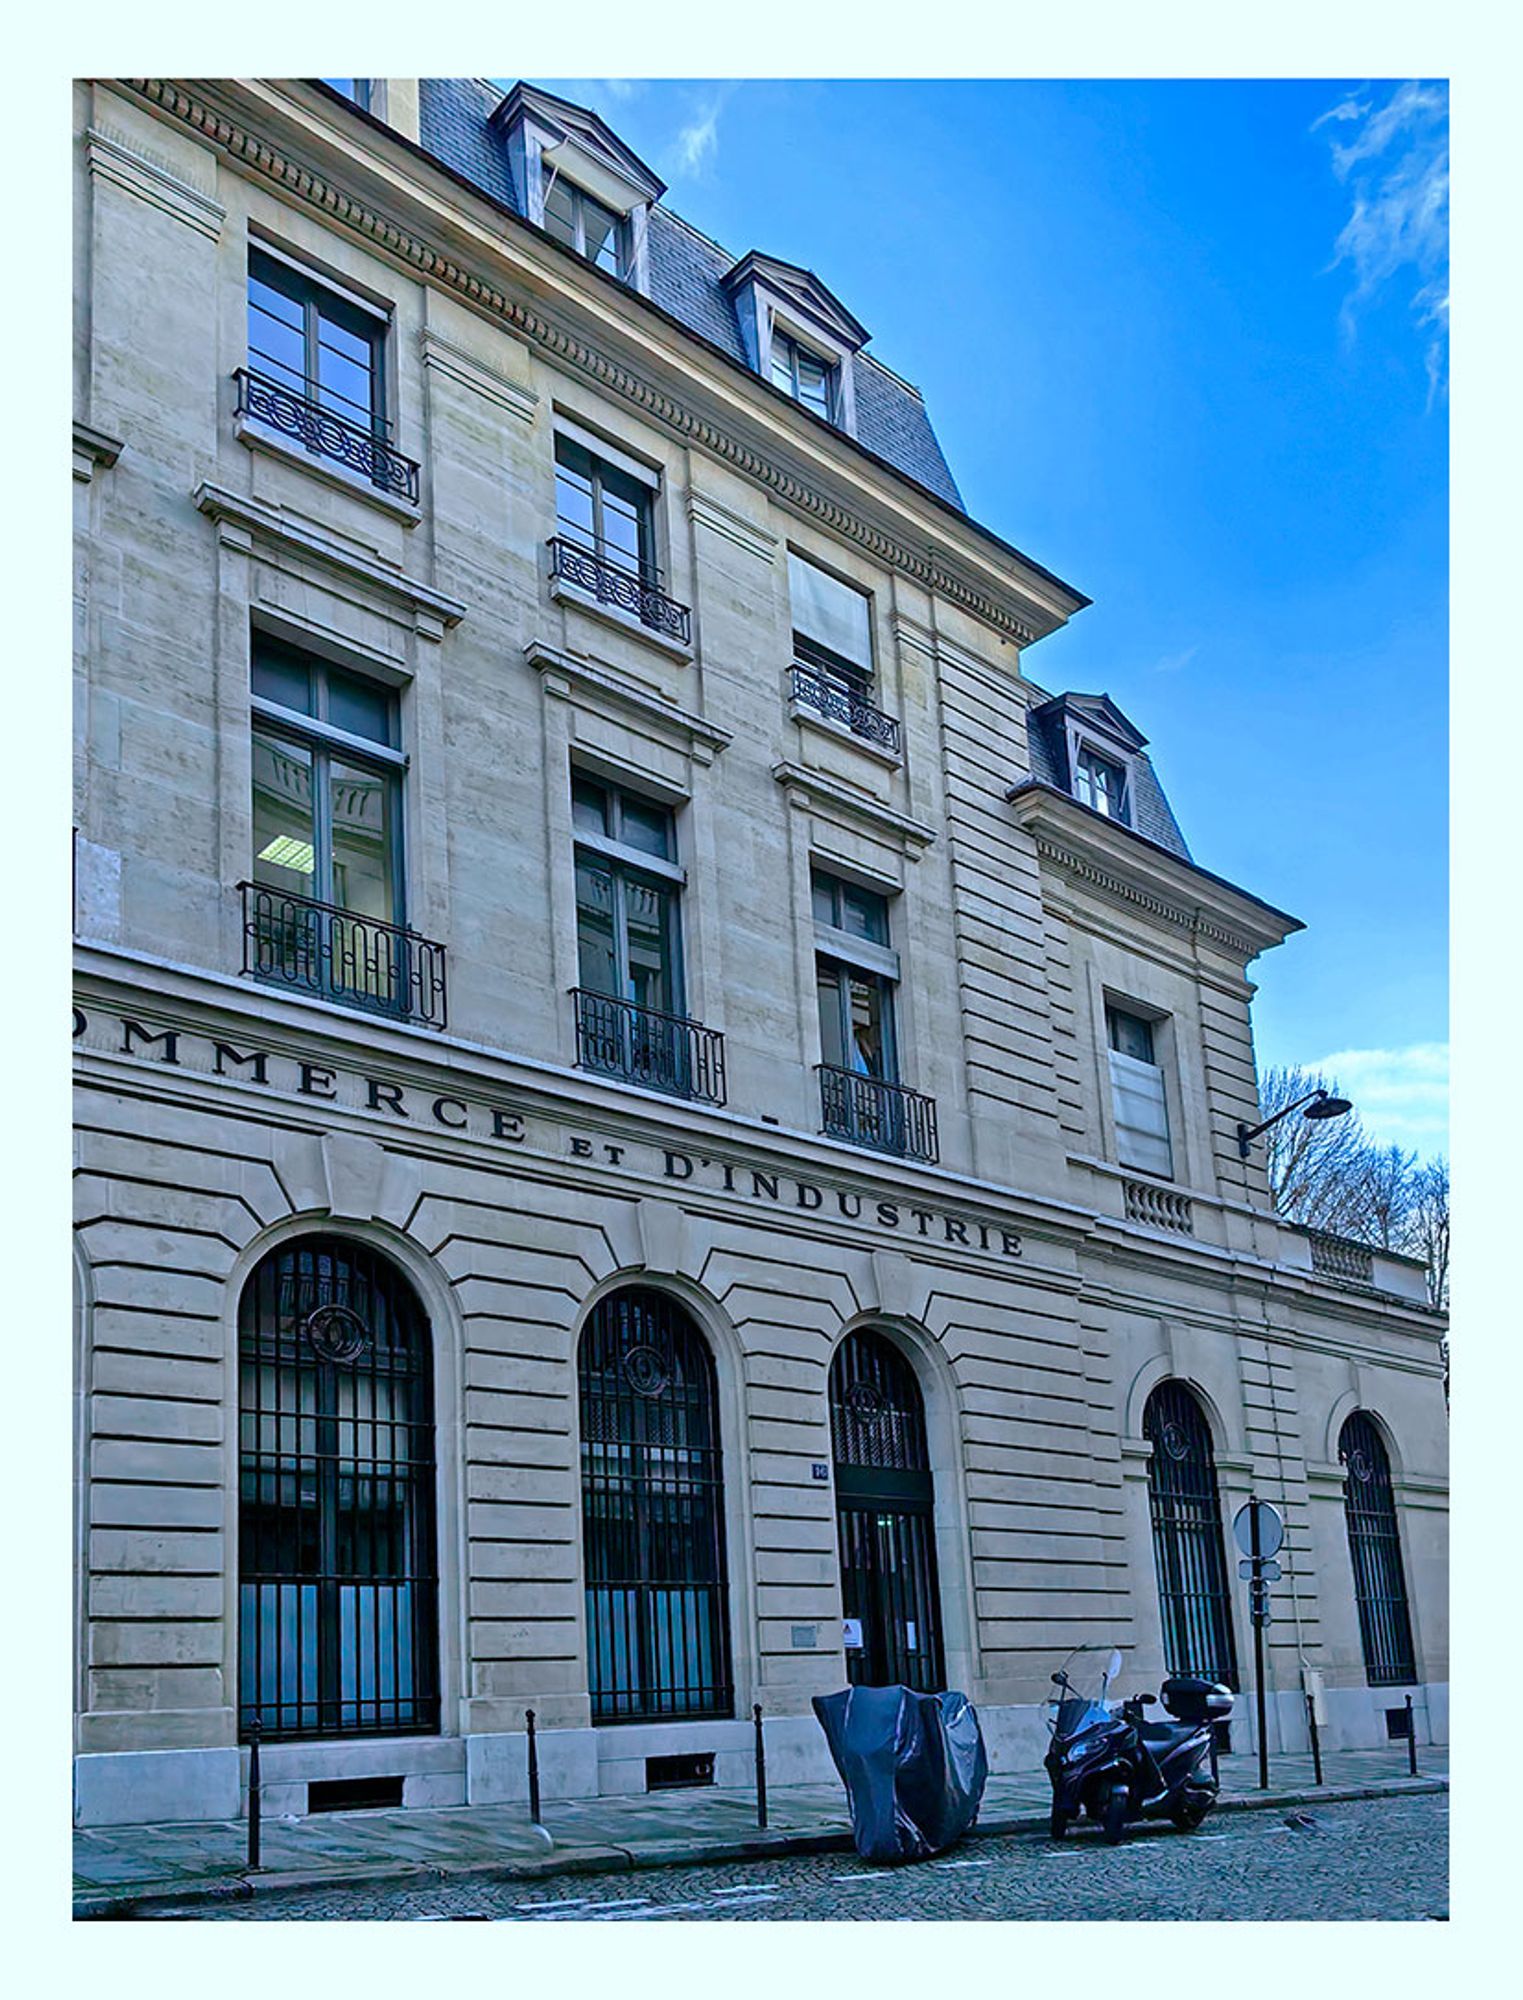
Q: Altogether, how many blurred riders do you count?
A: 0